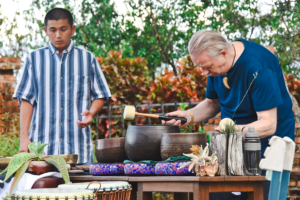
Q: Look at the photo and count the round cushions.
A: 3